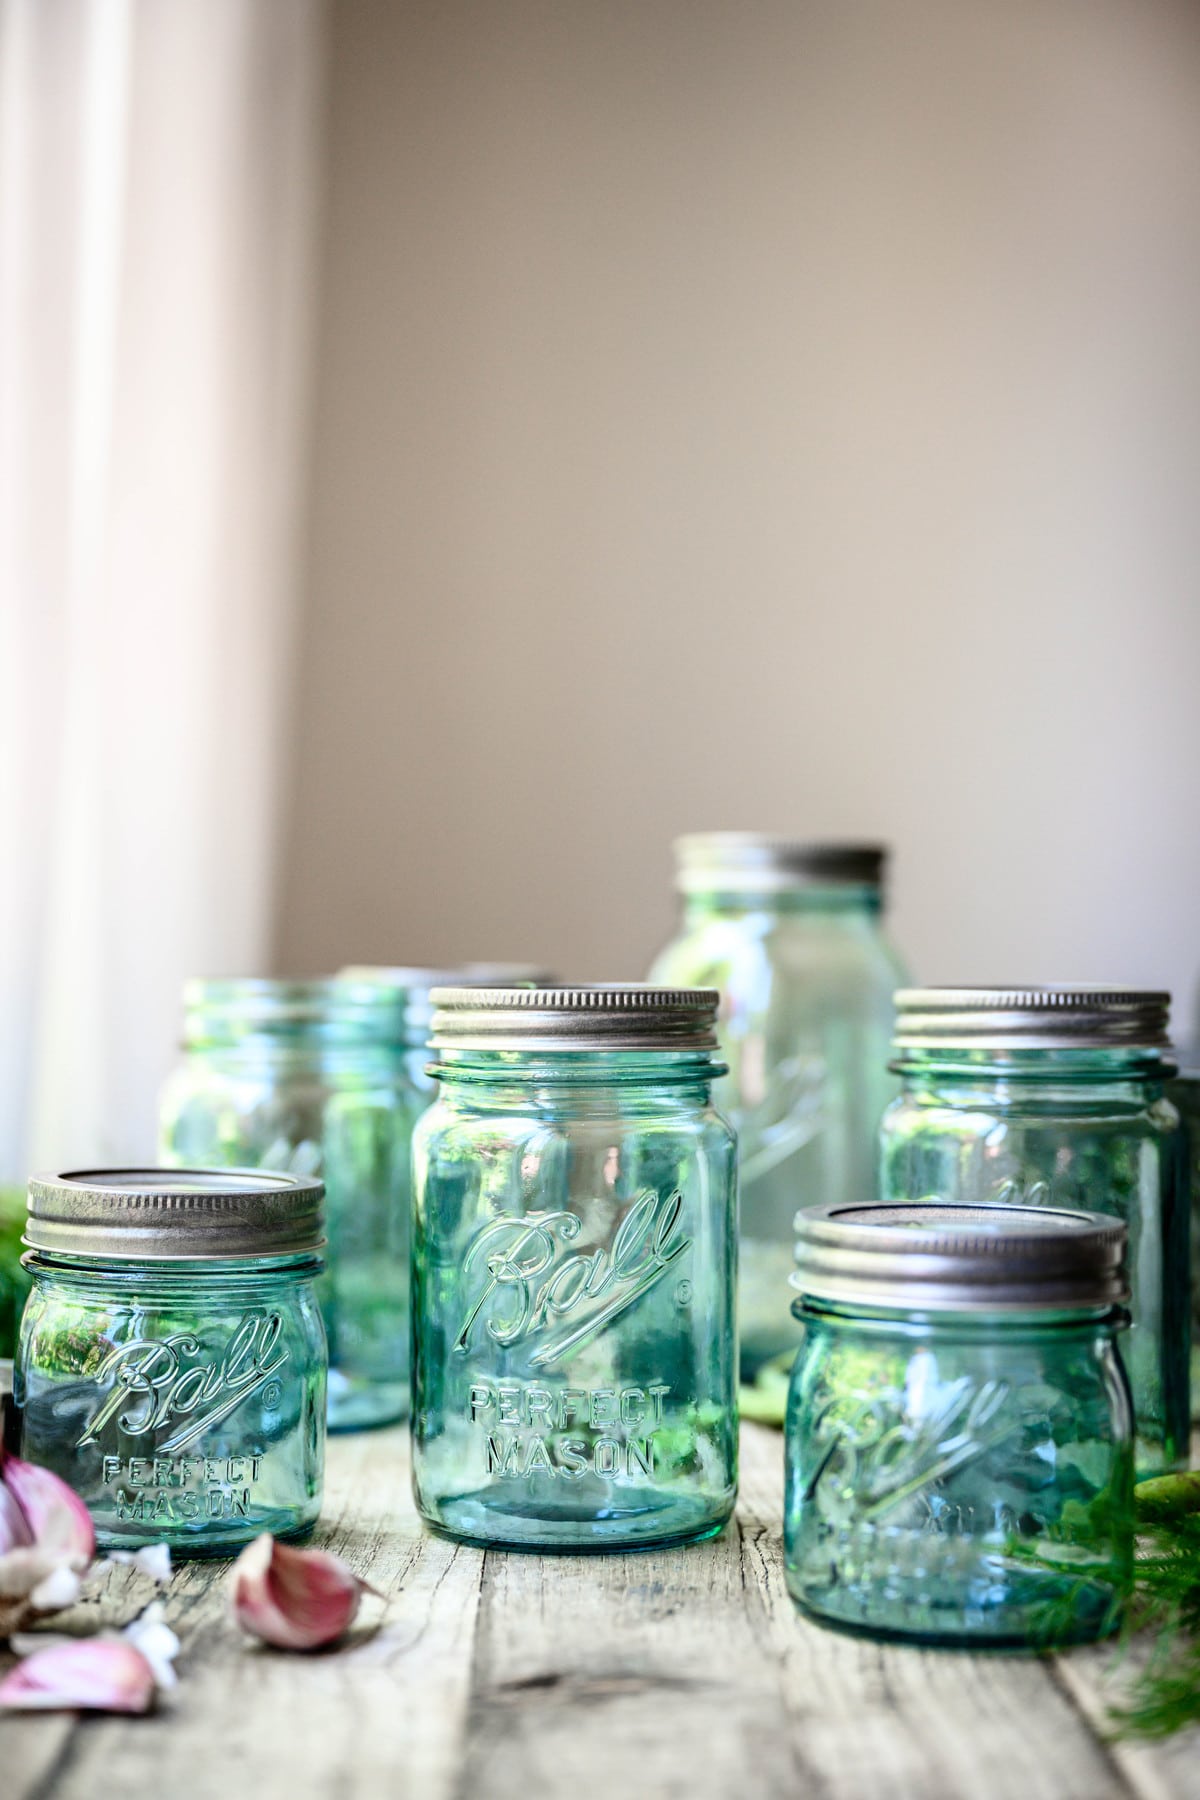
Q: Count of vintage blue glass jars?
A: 7